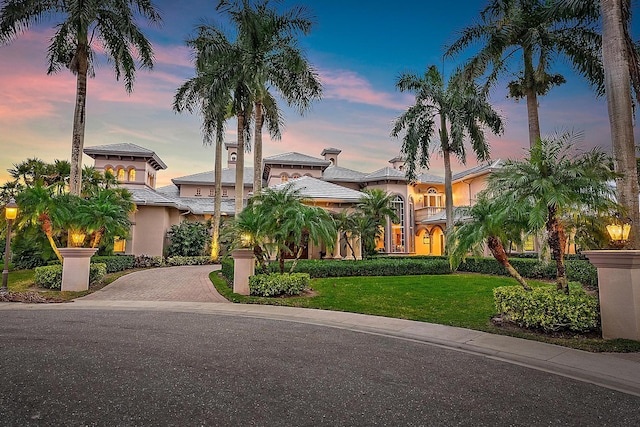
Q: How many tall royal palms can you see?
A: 7